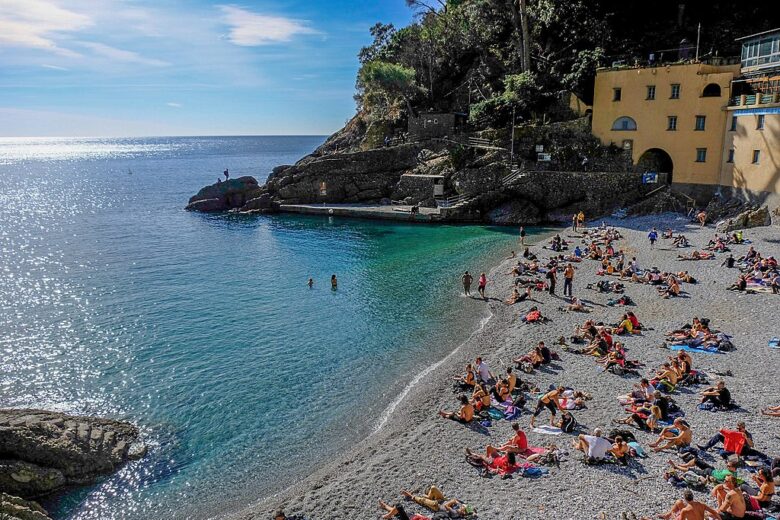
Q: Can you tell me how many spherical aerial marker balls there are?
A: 0